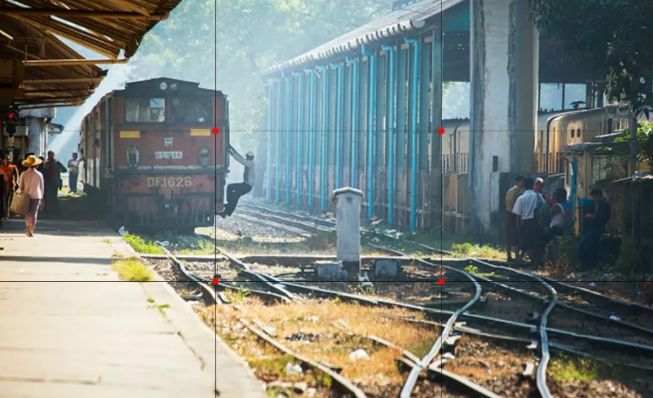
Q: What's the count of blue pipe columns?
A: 11